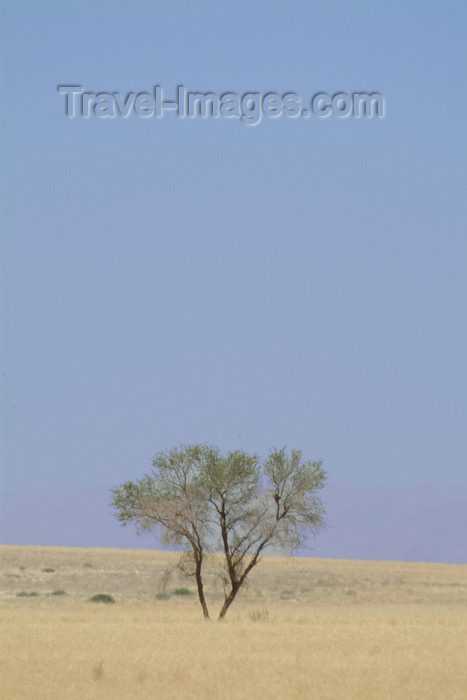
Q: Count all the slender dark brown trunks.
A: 2